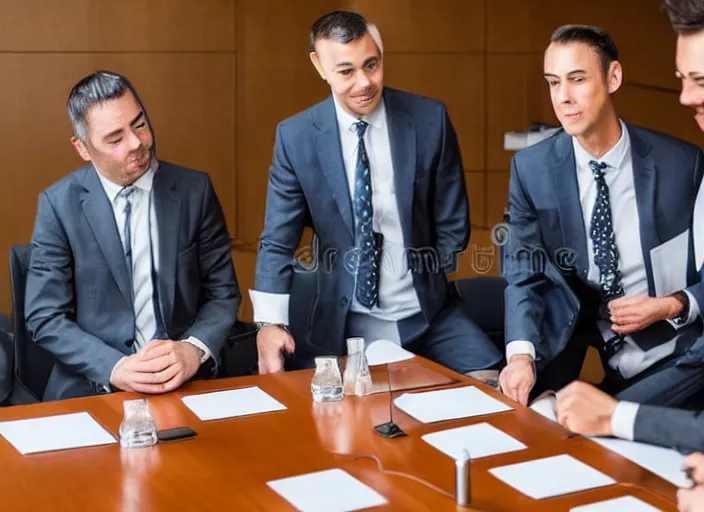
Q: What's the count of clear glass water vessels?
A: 3